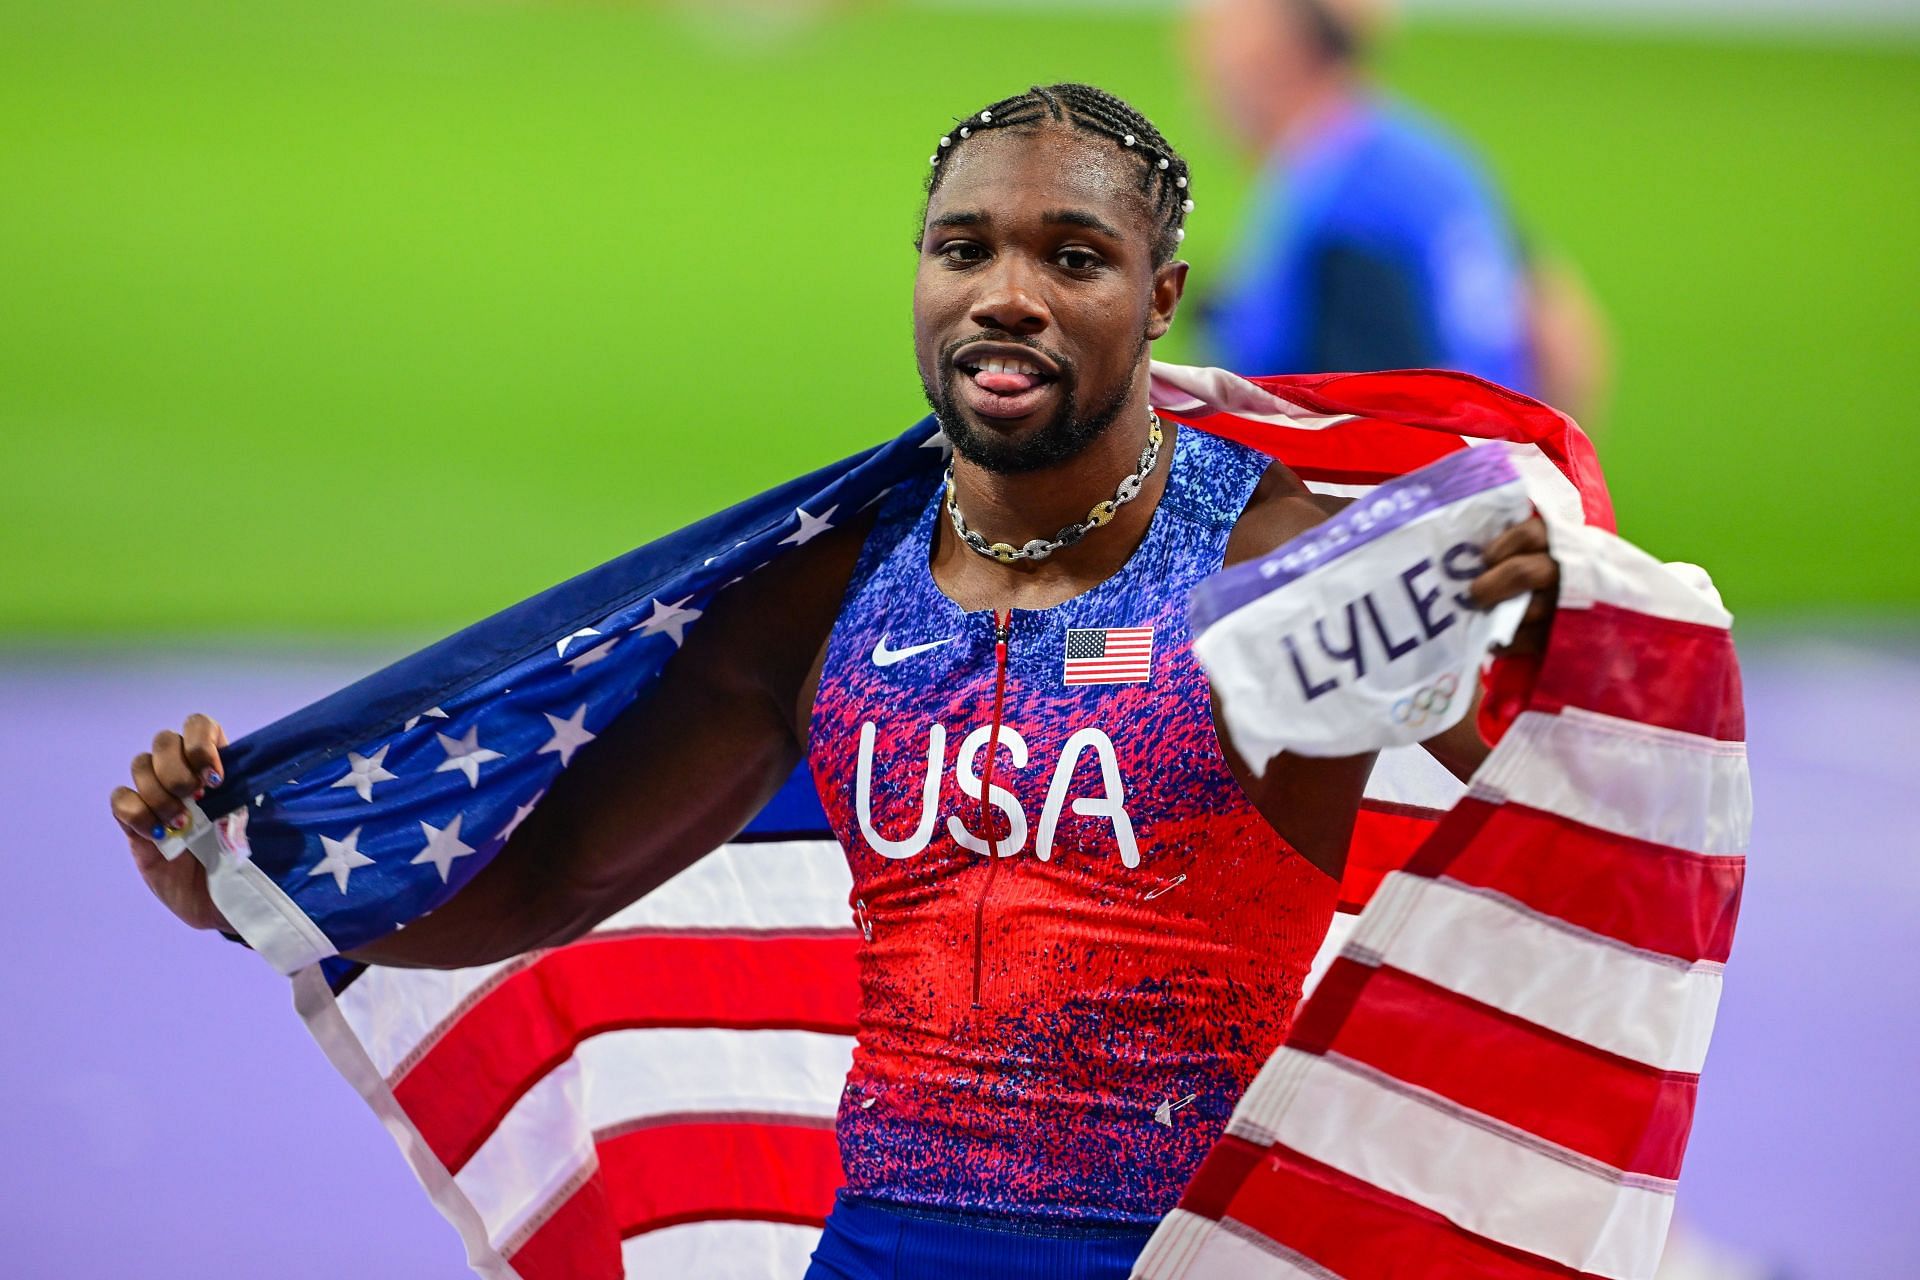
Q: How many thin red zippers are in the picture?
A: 1